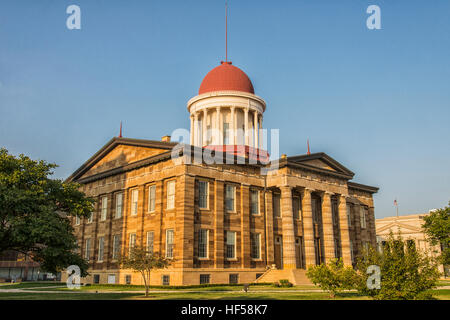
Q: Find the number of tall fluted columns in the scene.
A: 4